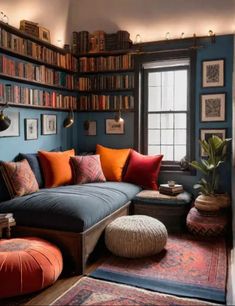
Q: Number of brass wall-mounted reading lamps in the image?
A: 3